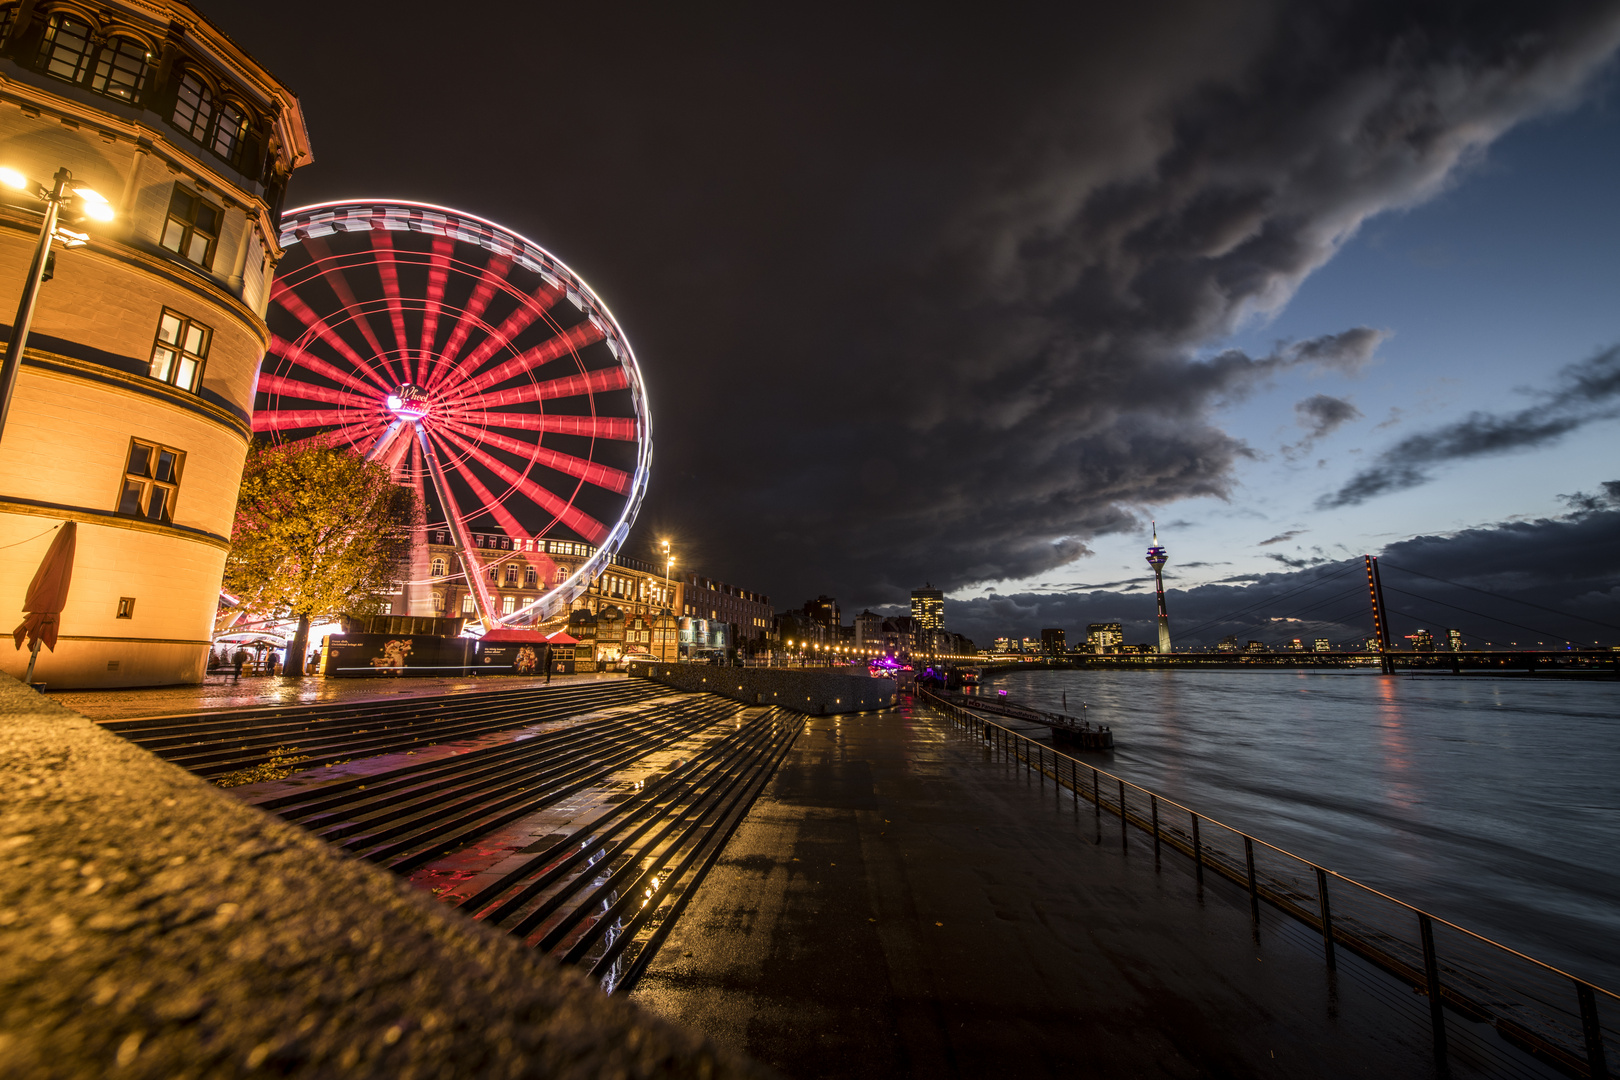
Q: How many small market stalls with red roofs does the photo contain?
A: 2